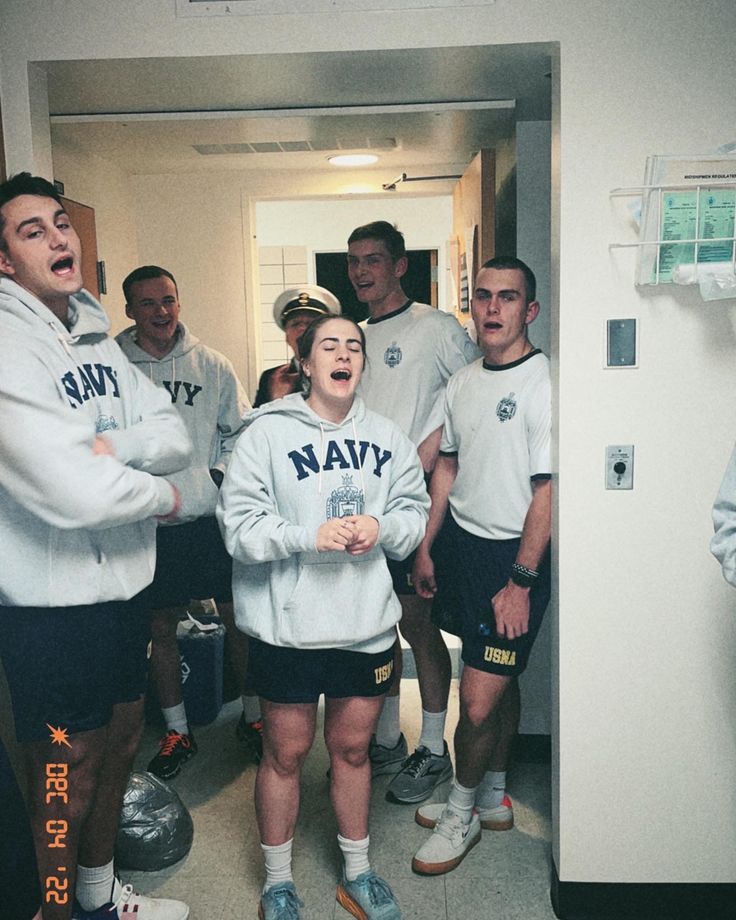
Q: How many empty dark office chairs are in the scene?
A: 0